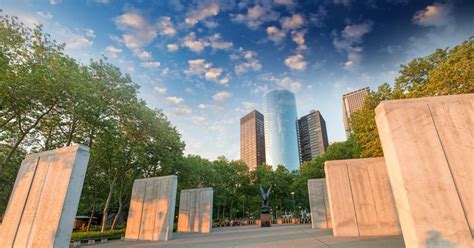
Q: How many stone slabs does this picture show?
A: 6